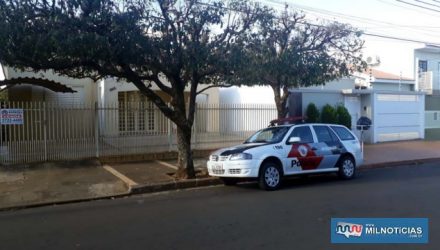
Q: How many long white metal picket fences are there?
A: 1